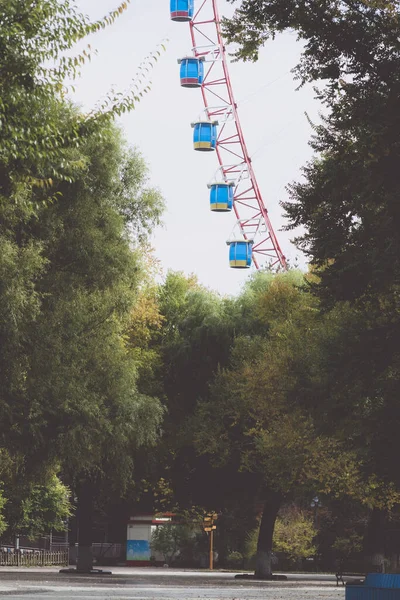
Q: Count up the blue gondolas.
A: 5